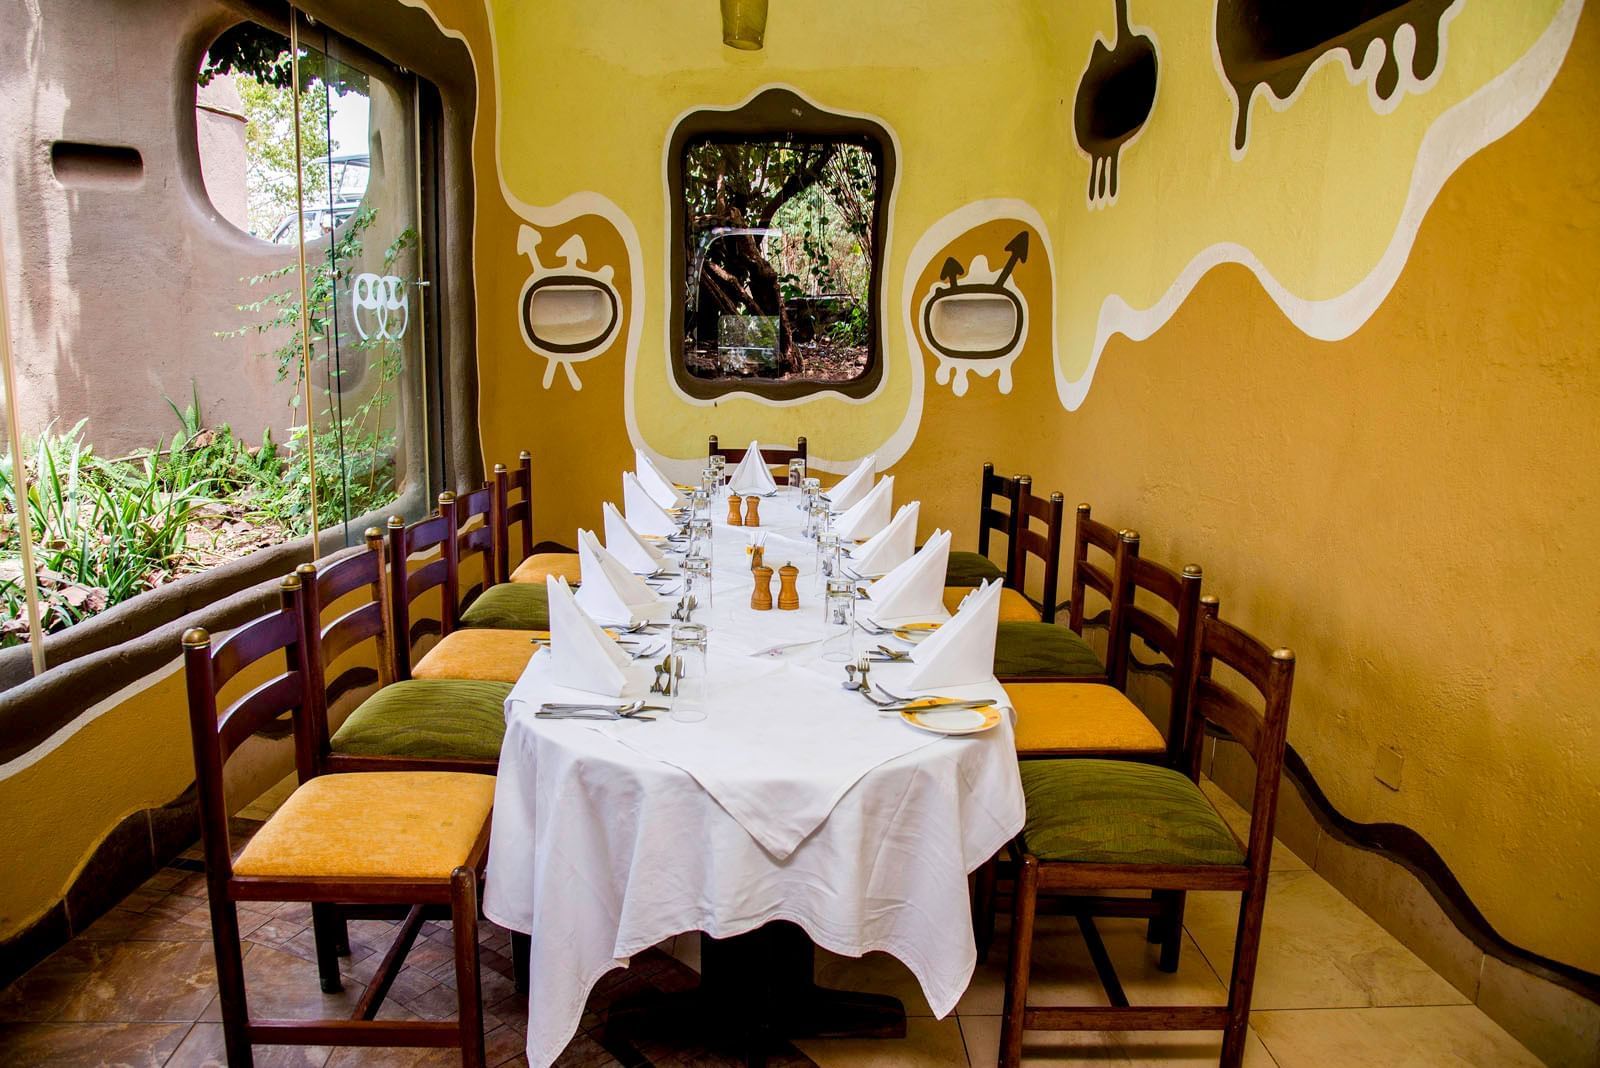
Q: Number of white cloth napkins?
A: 11